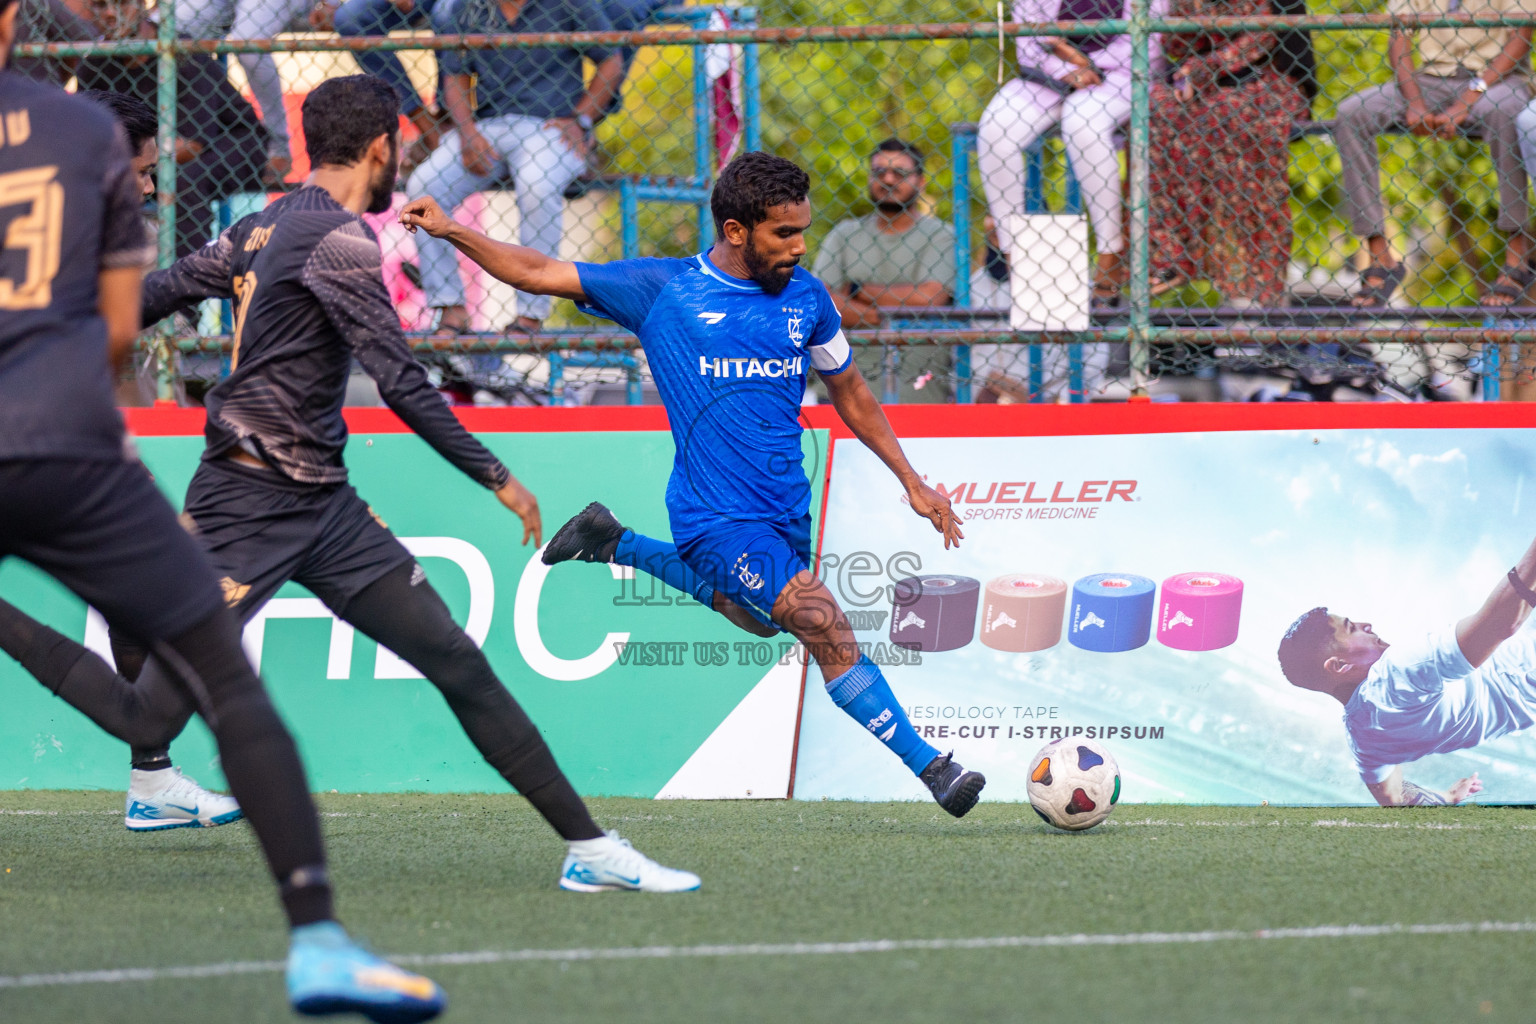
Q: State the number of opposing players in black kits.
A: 3